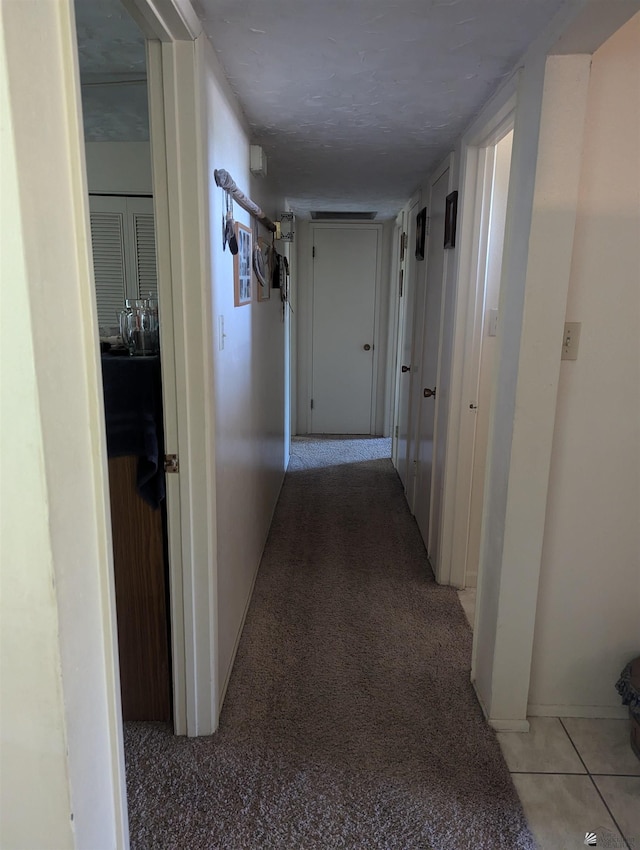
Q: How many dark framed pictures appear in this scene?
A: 2